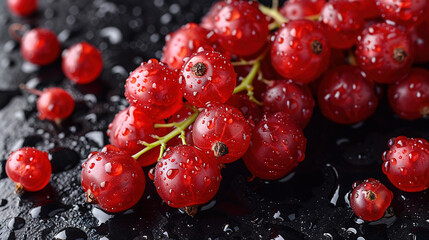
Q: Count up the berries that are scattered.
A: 7